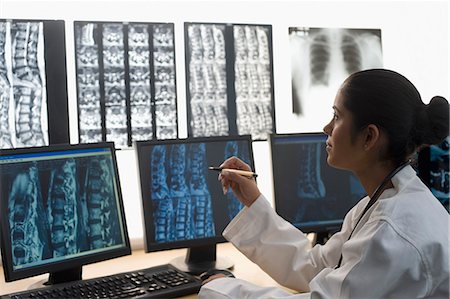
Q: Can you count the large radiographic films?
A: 4